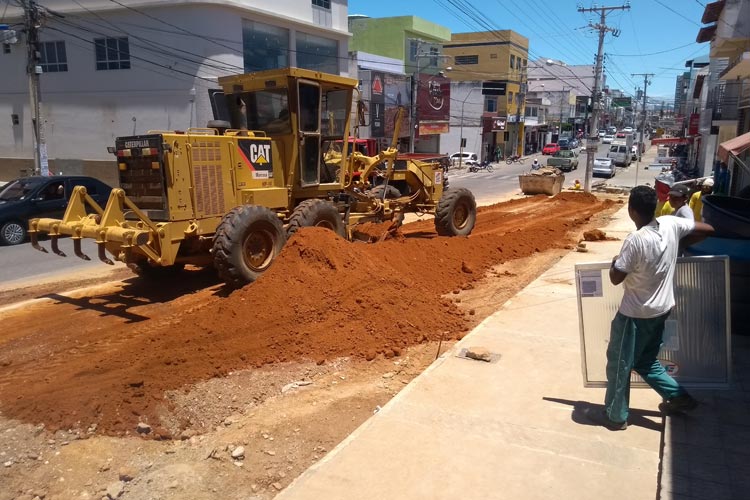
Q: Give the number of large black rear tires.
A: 2